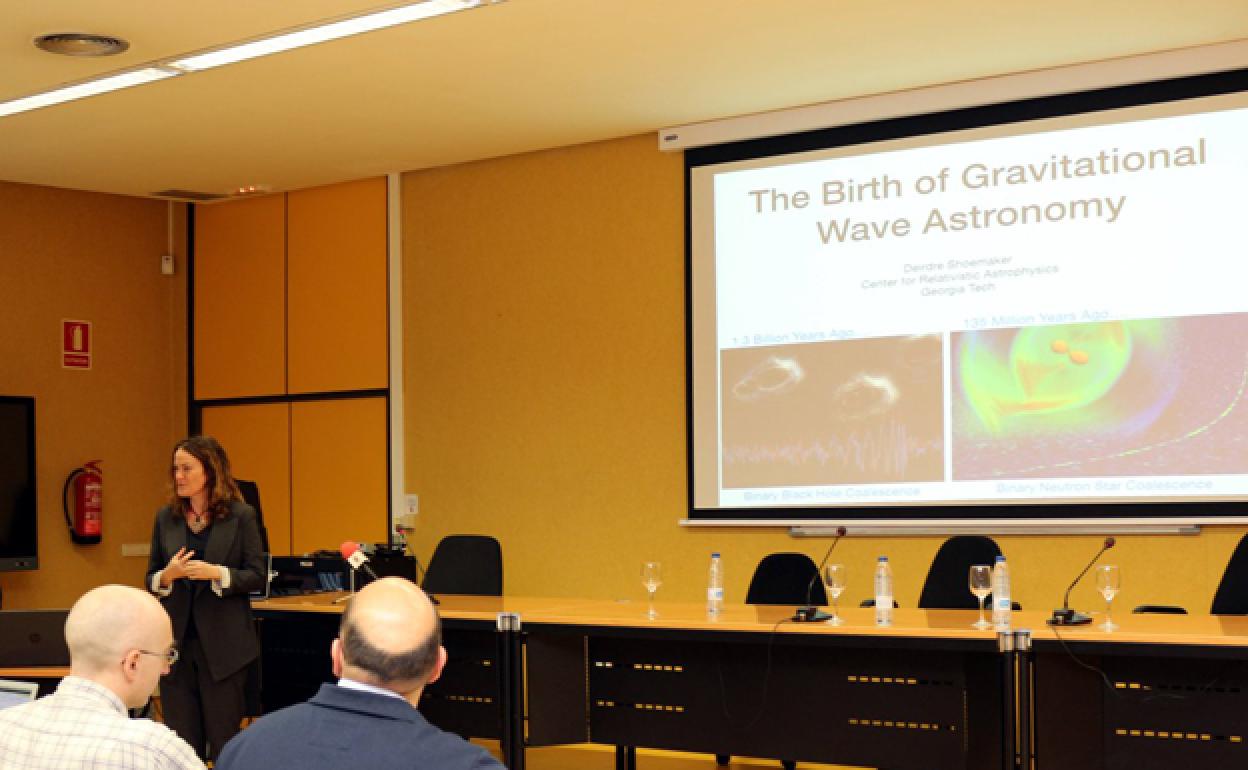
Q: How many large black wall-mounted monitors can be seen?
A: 1